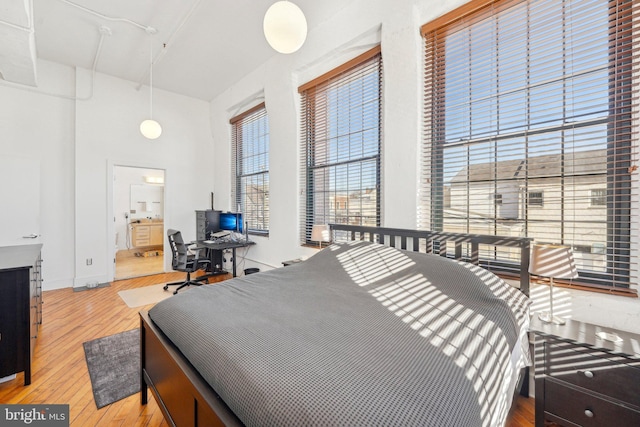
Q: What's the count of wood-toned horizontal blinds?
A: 3